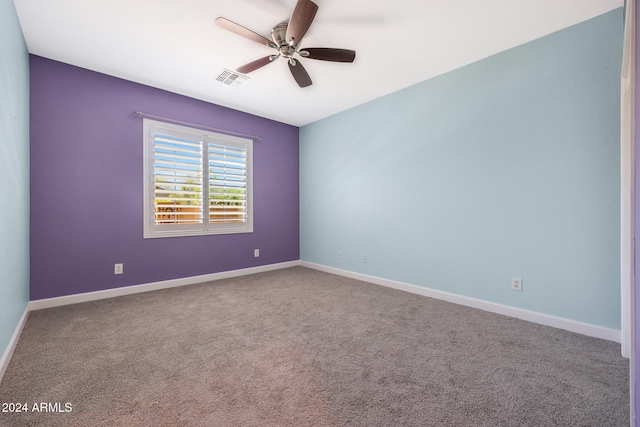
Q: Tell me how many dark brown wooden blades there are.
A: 5